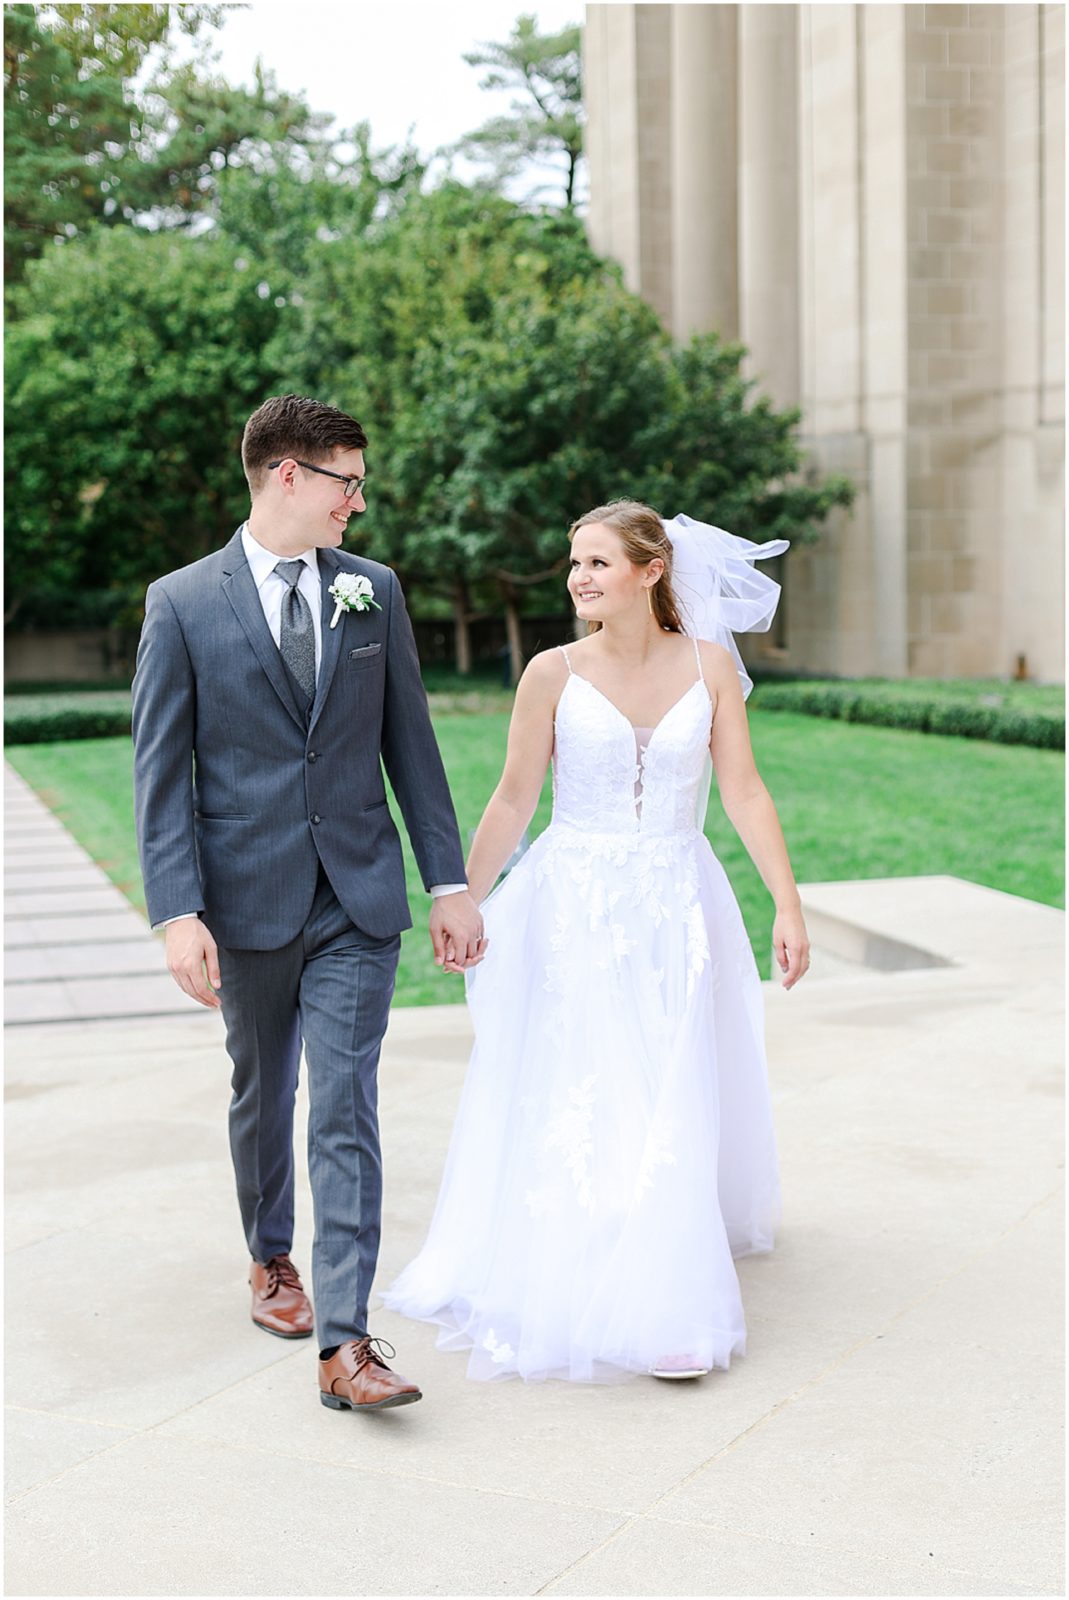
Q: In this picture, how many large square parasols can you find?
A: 0